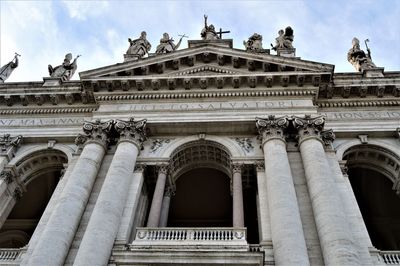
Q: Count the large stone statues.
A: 8